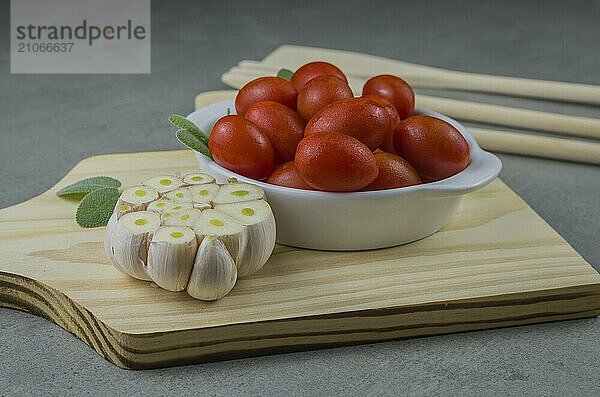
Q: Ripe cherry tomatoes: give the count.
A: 12